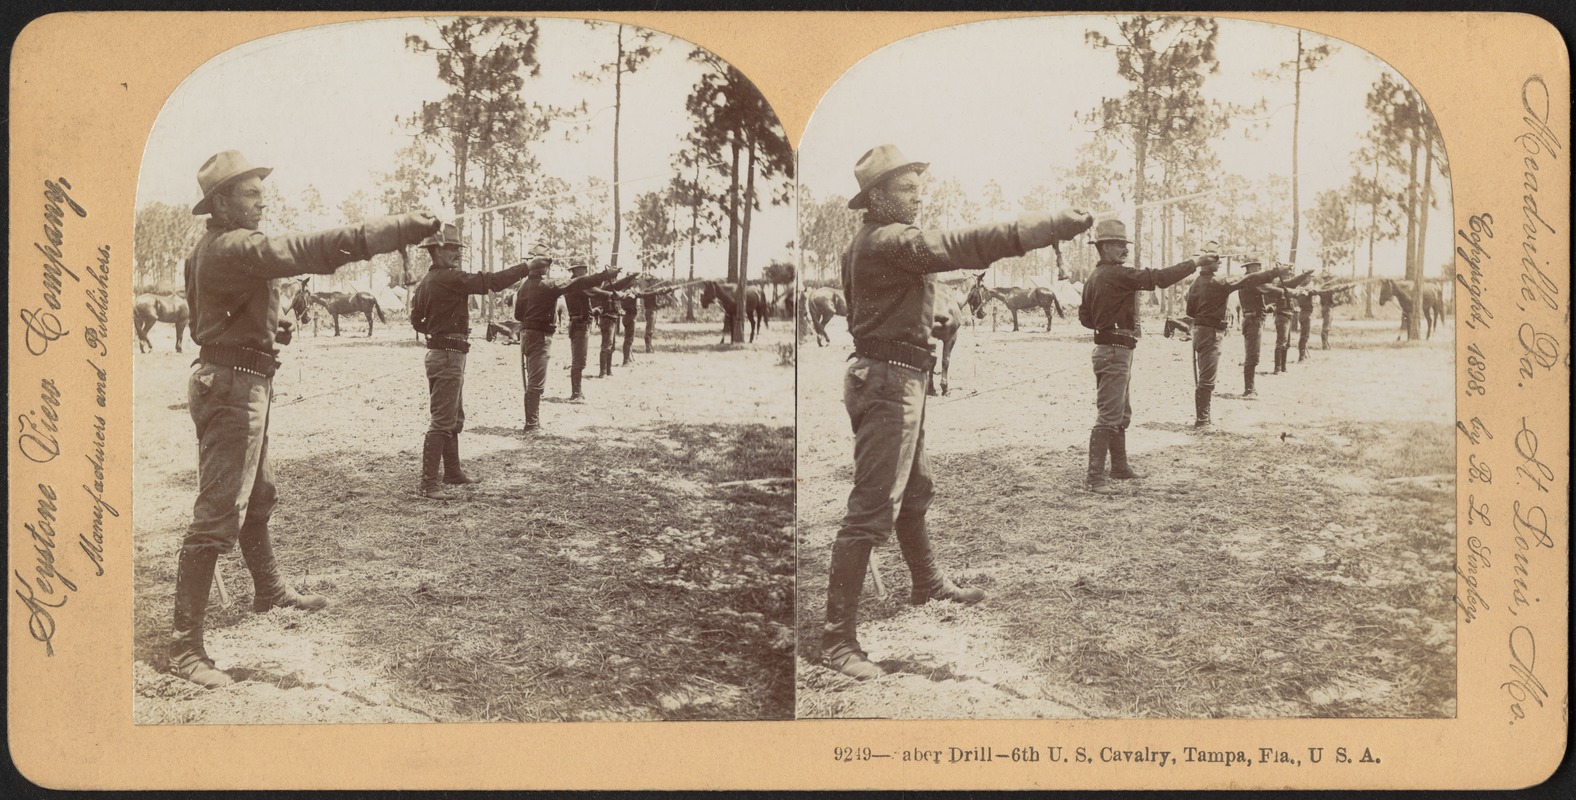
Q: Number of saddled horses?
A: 0